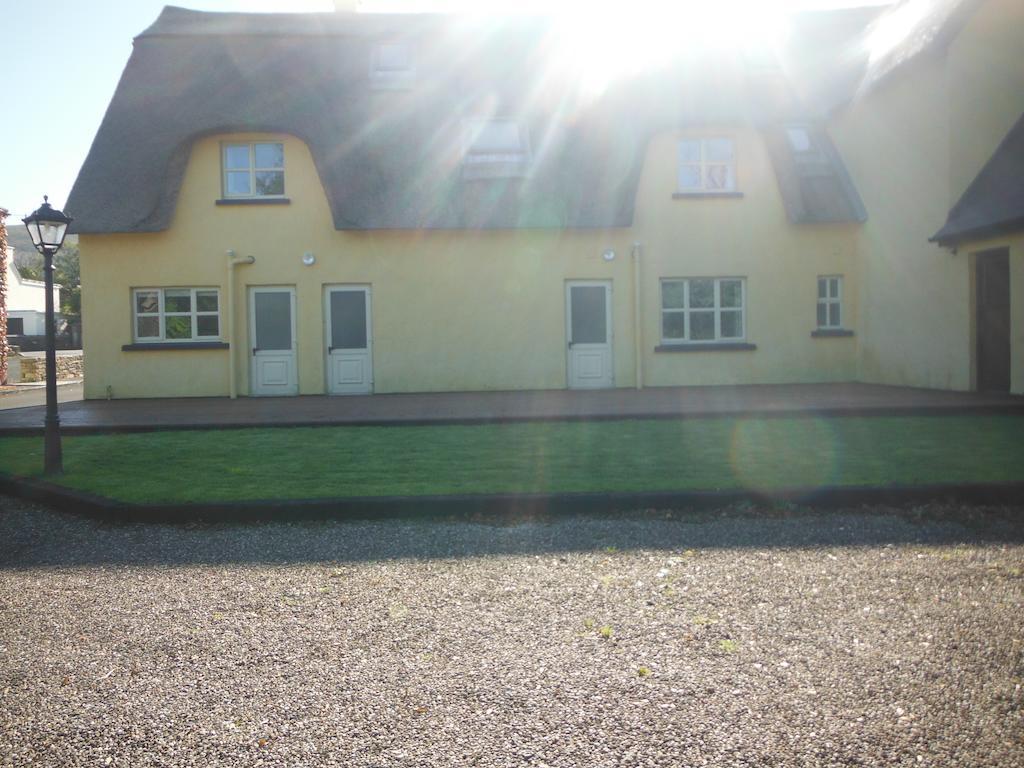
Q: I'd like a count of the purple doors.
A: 0